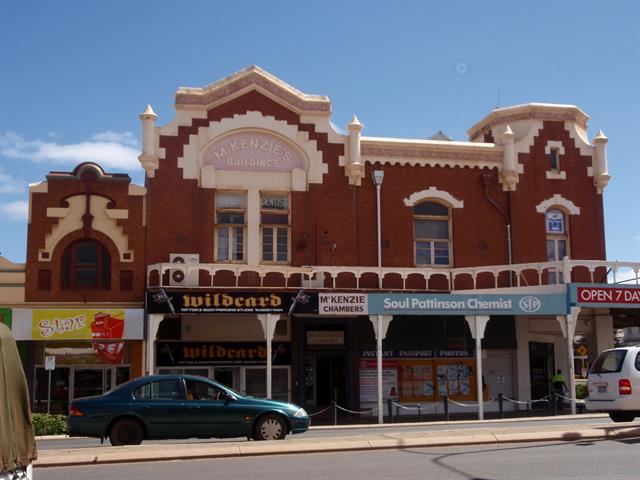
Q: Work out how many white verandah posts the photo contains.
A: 5